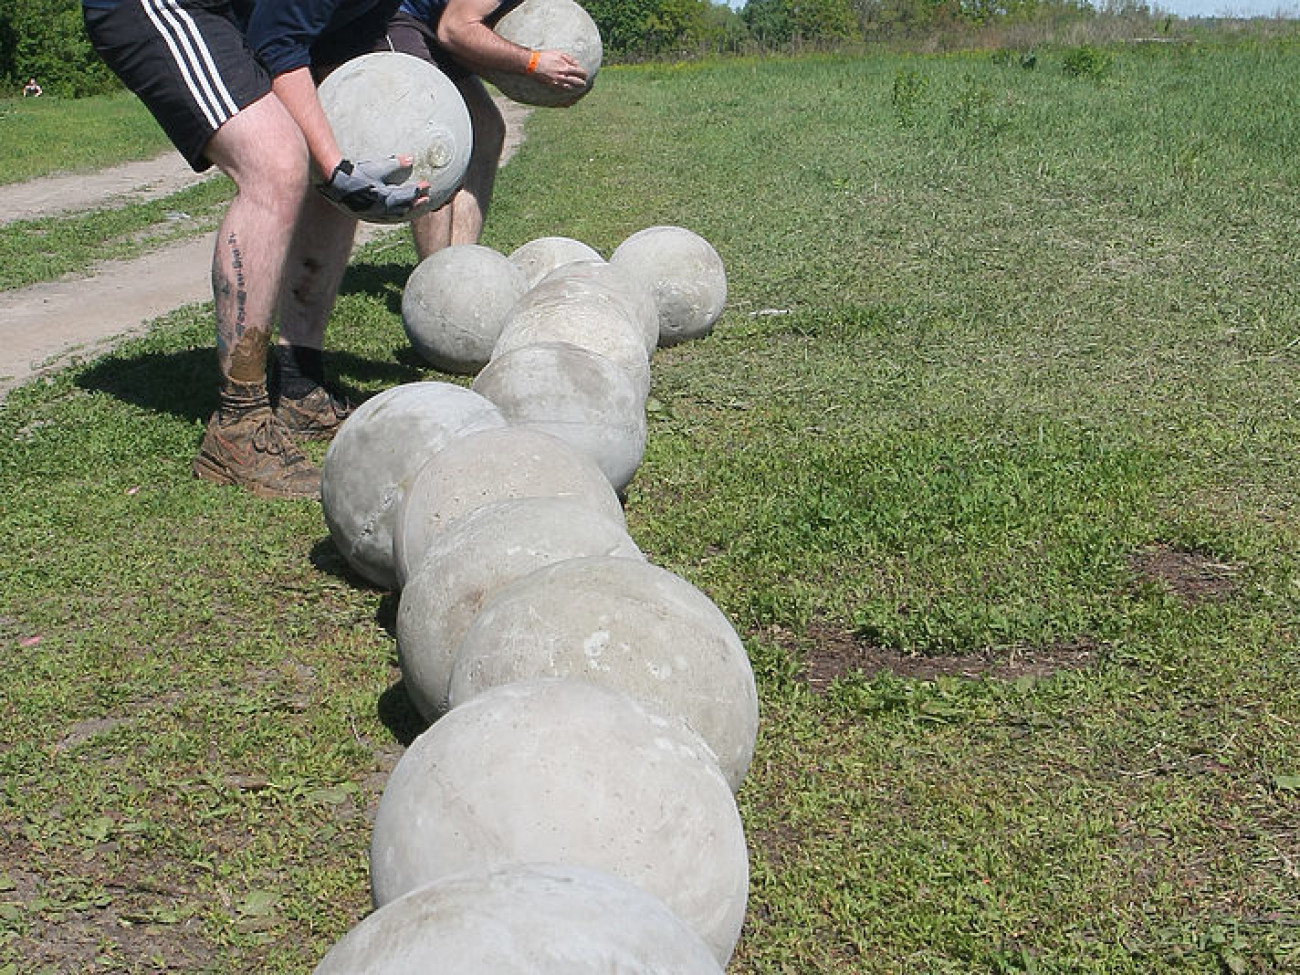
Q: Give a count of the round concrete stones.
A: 14